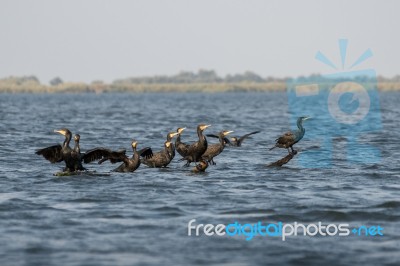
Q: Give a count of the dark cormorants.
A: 10